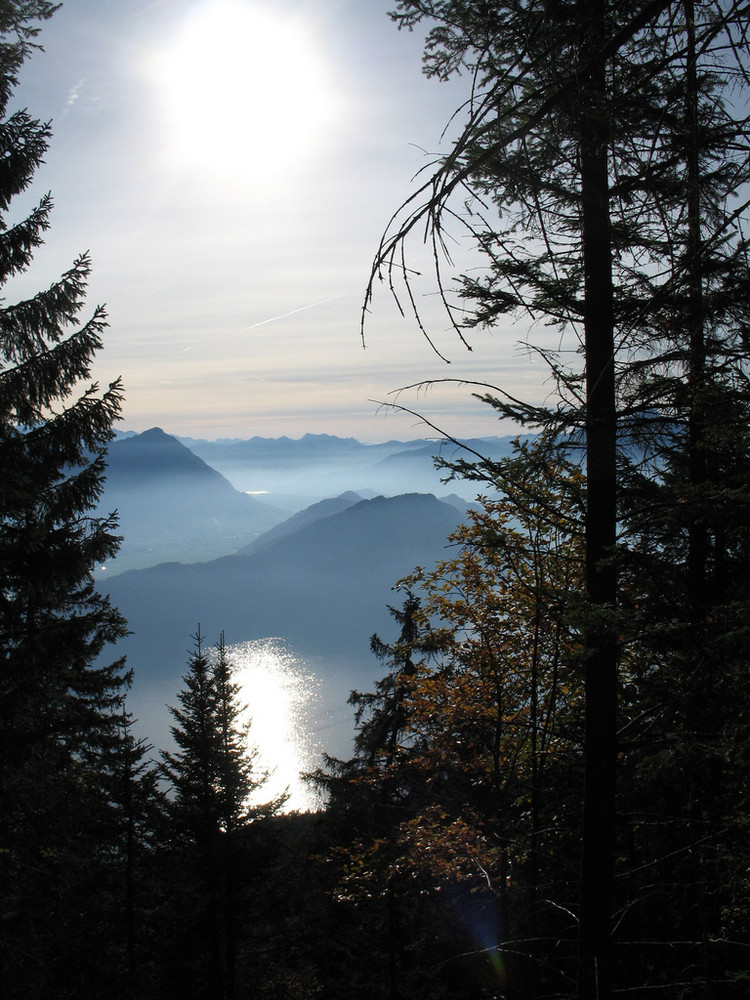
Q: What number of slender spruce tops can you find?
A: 2